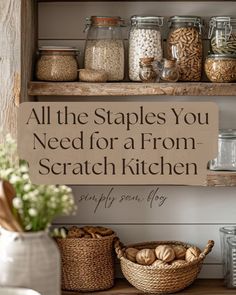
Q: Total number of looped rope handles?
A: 2